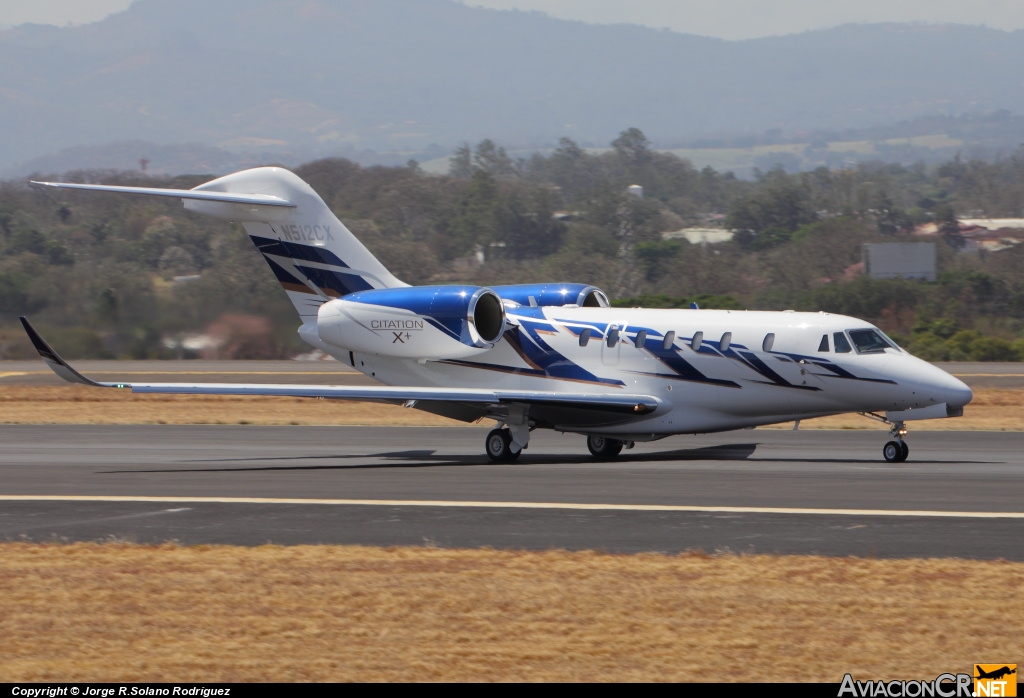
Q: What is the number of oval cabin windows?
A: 7